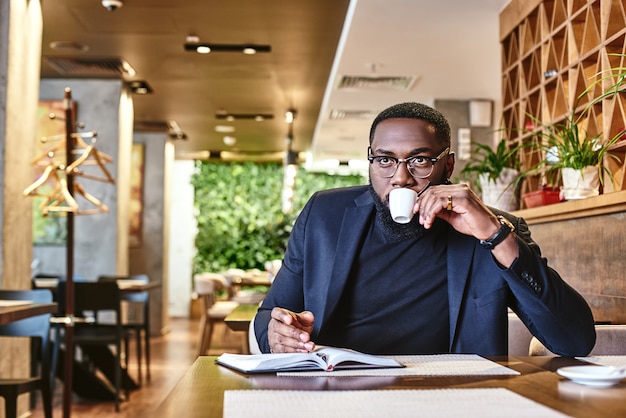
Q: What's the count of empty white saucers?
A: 1